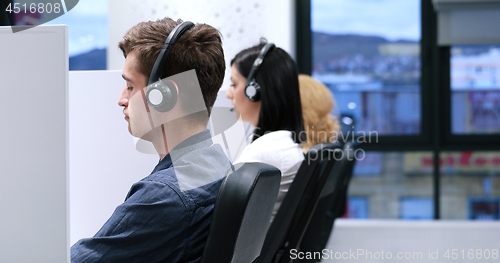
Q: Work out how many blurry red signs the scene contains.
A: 1